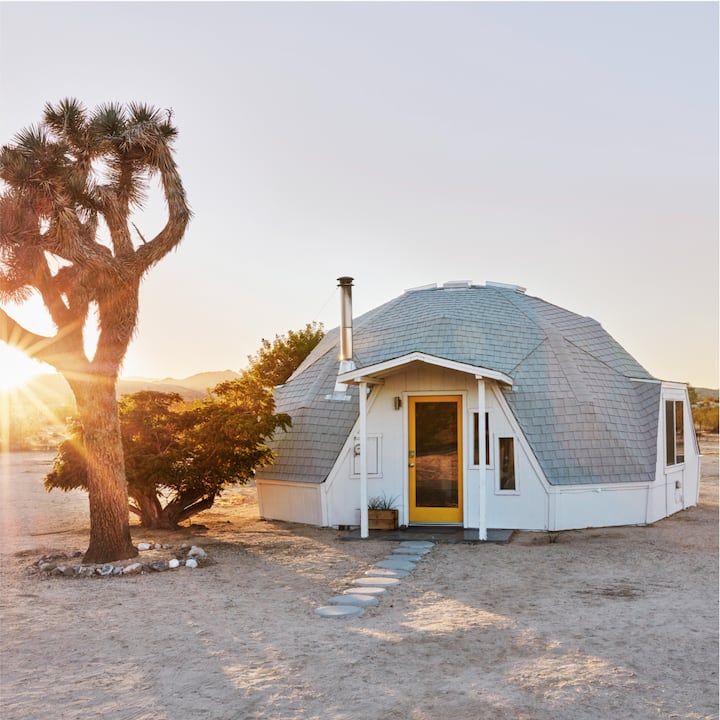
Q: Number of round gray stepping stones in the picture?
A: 9